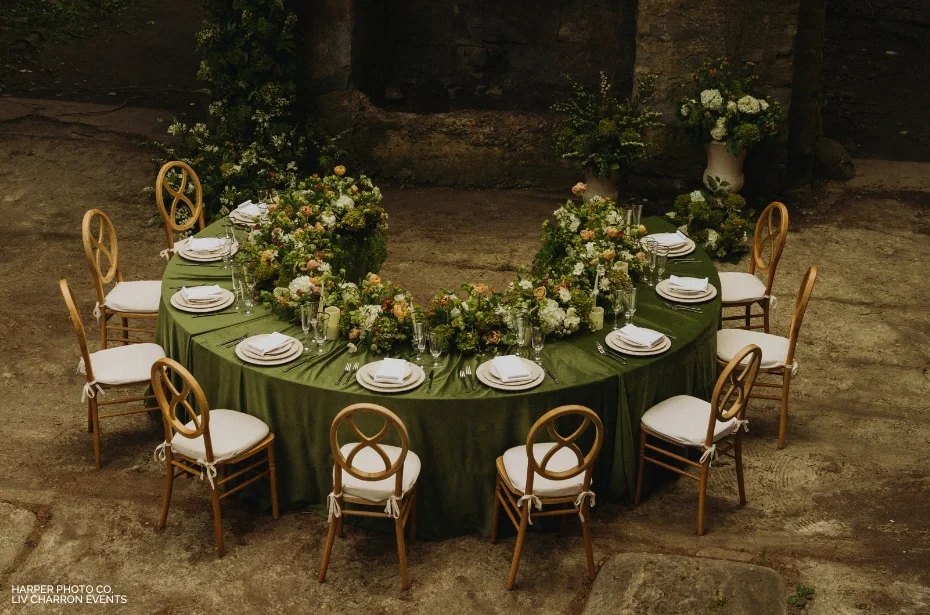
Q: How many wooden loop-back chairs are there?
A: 9